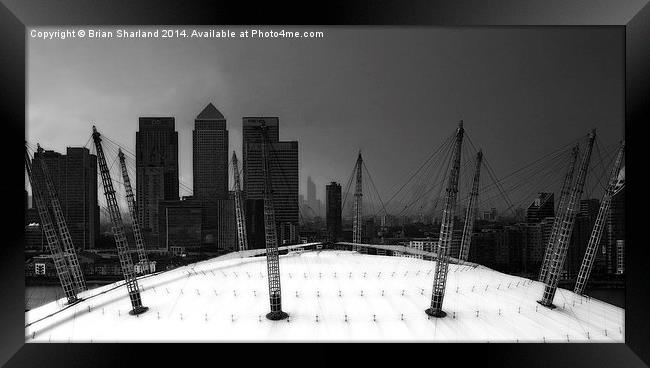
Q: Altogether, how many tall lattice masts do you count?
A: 12